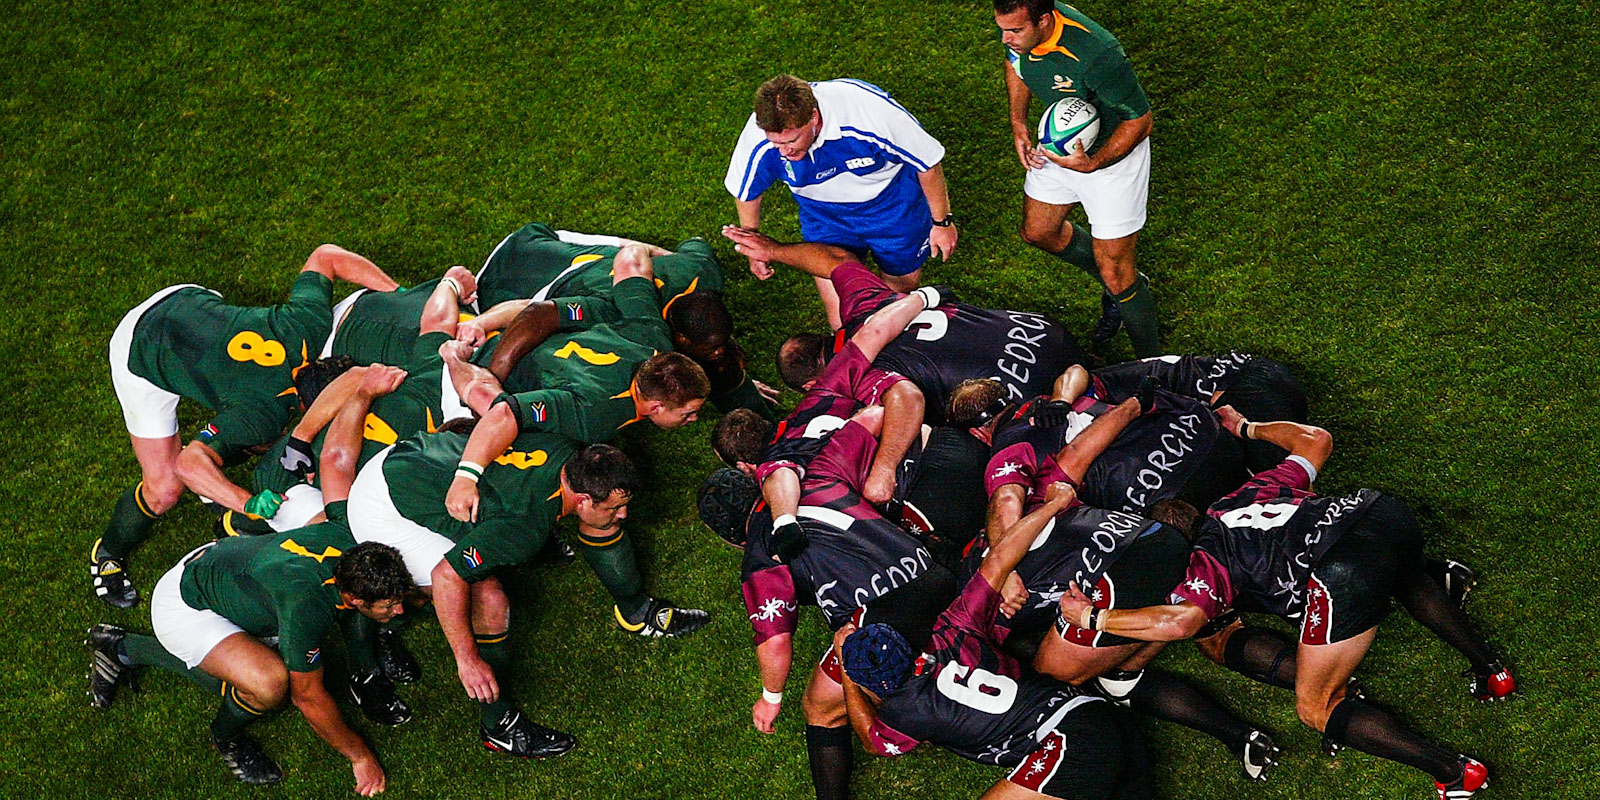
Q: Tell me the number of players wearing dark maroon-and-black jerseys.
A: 8